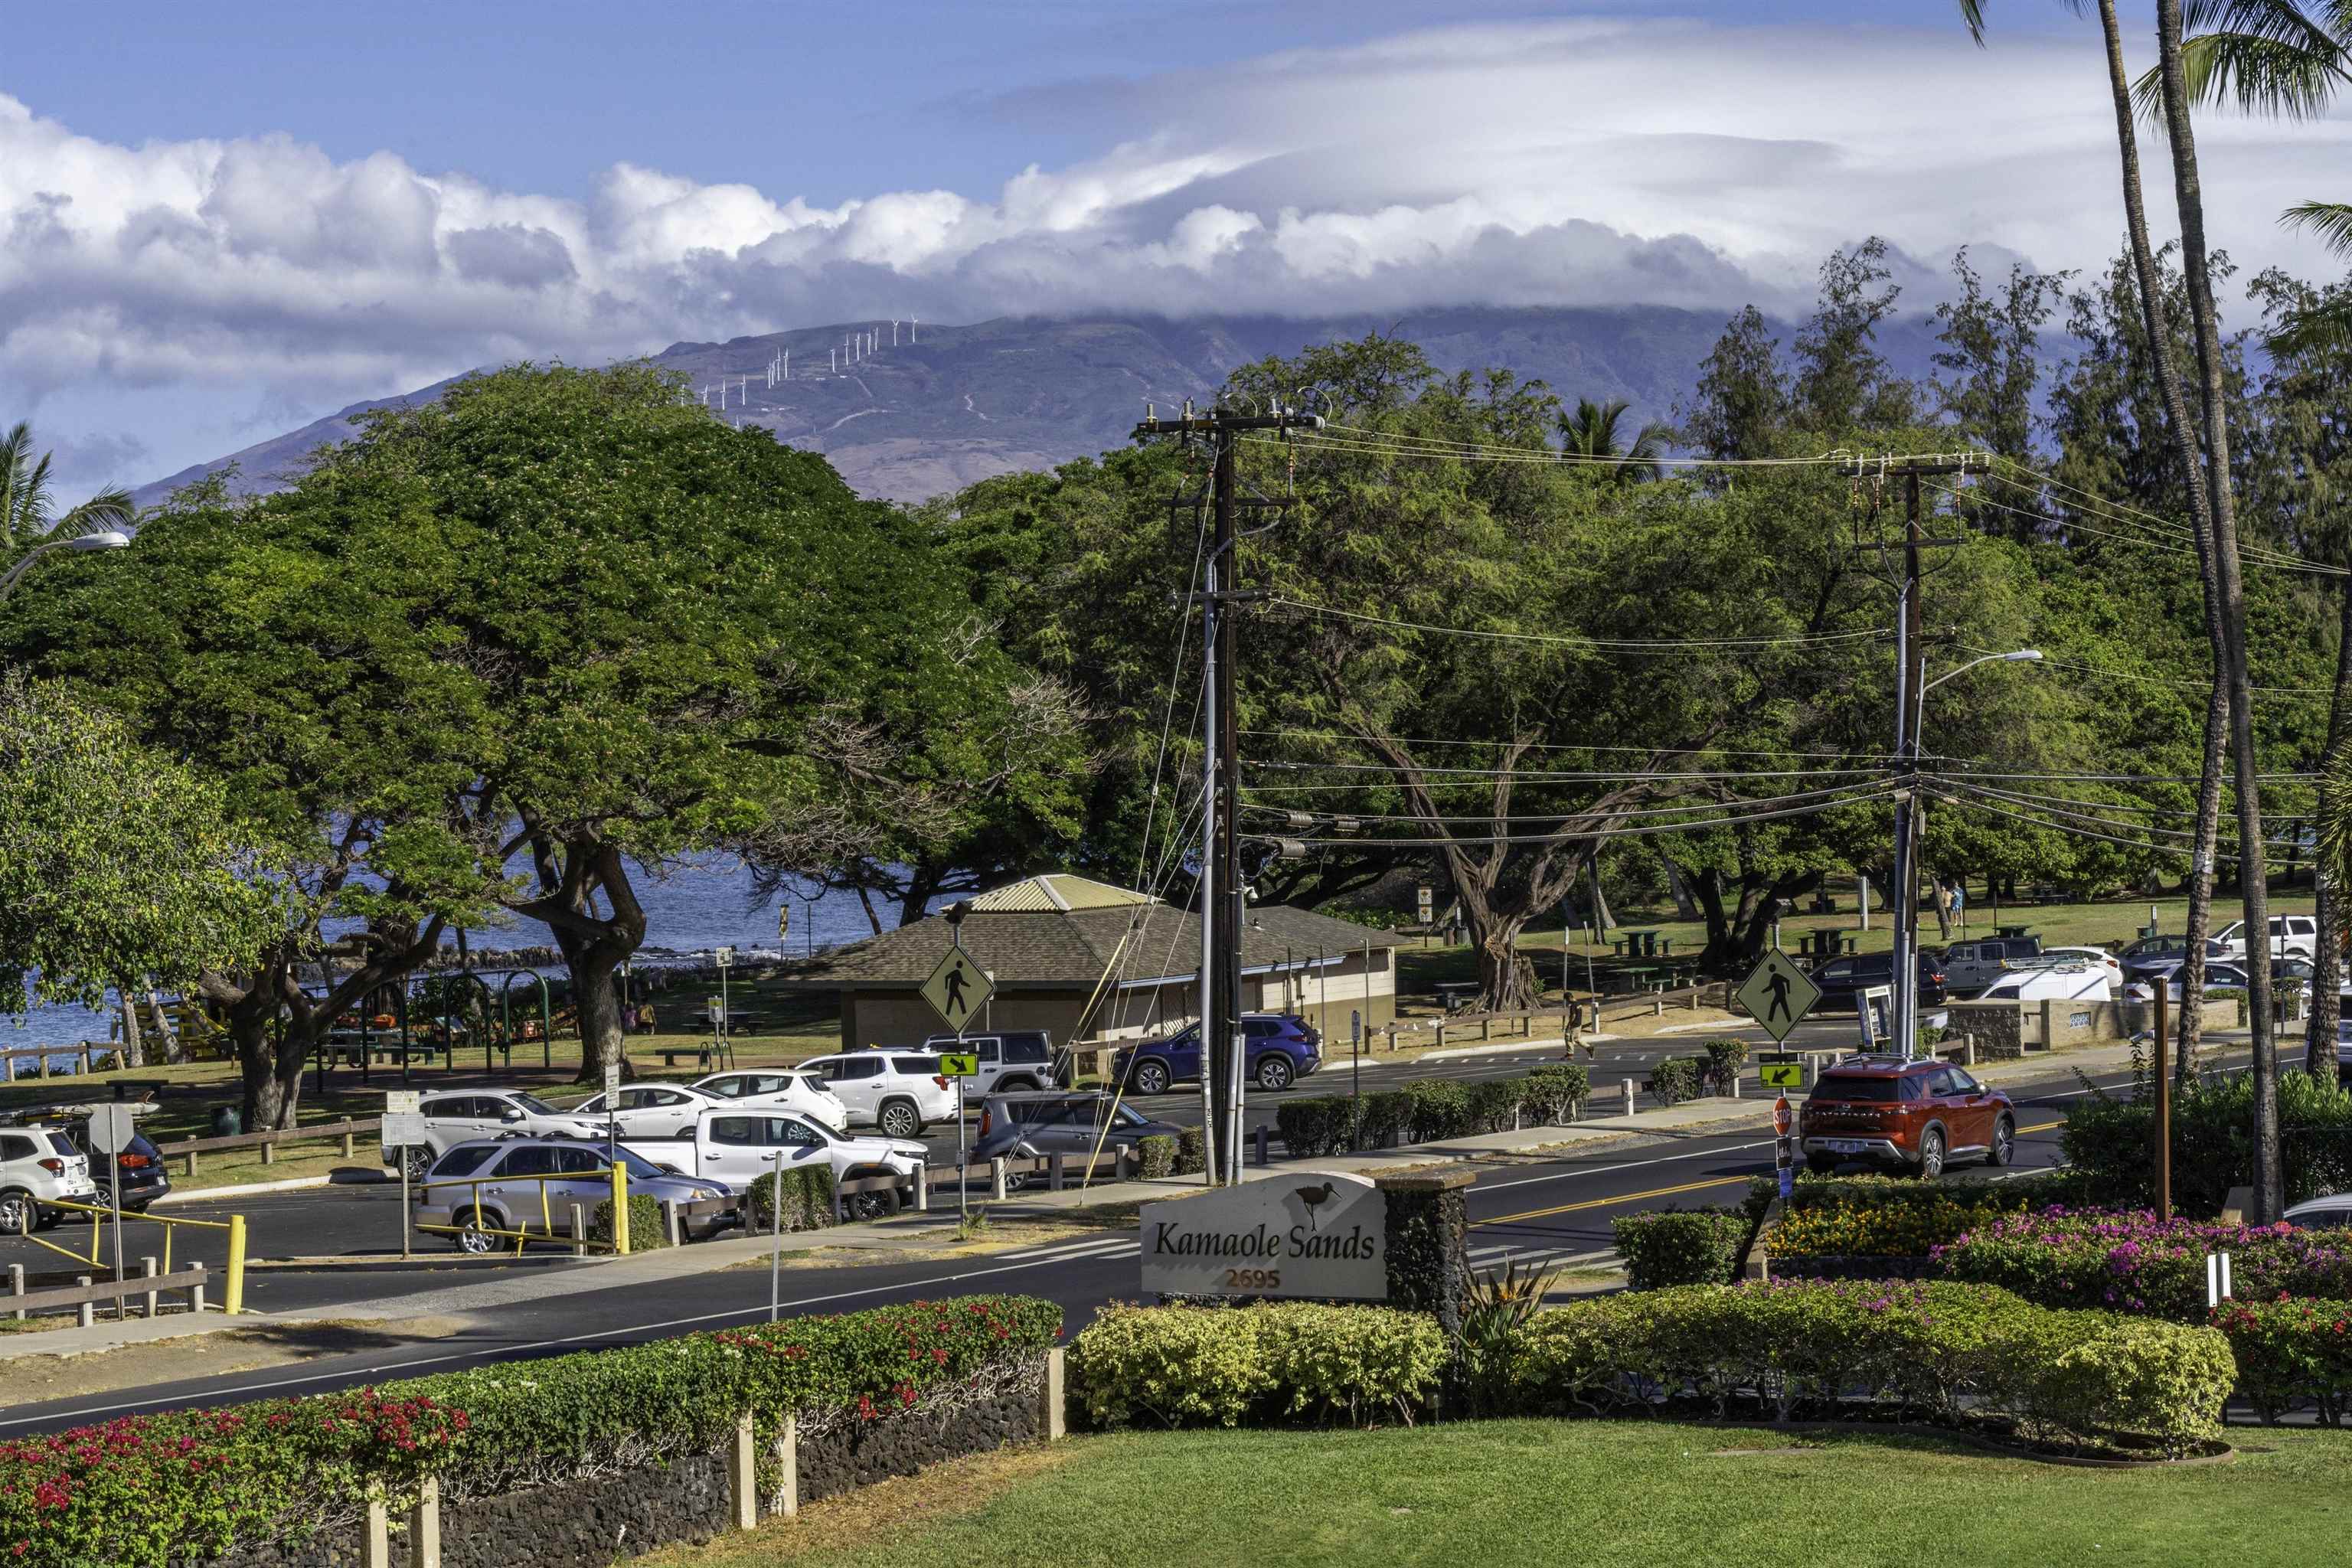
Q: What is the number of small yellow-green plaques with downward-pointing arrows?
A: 2